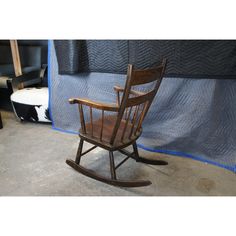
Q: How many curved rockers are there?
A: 2